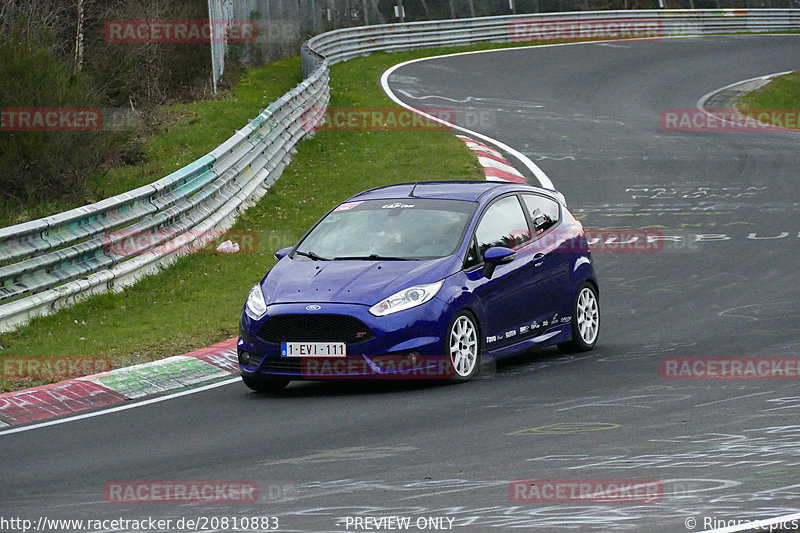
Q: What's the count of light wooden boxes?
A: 0